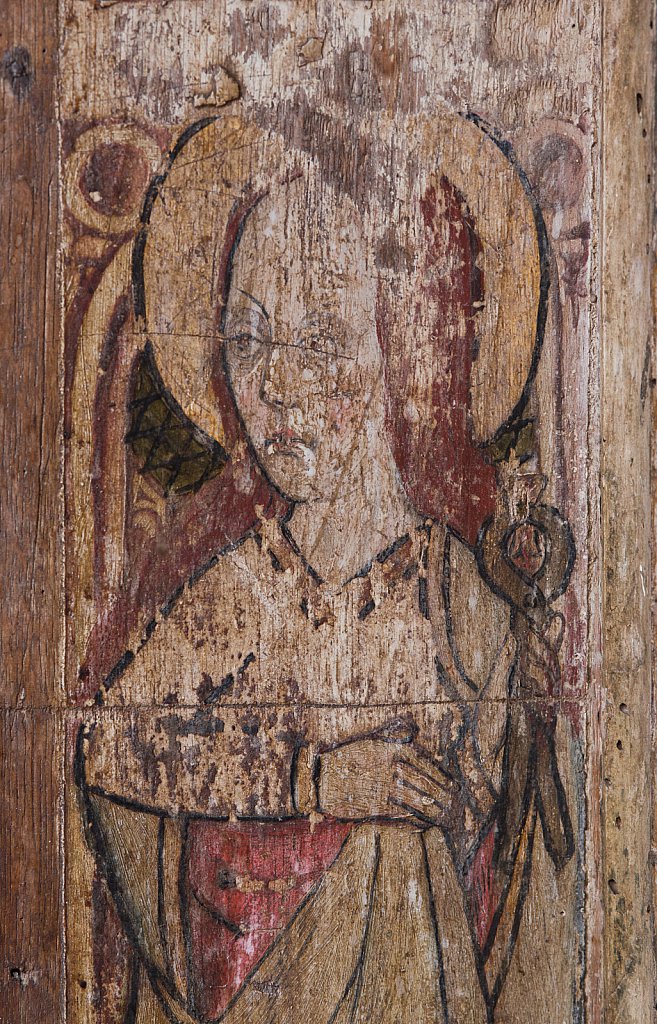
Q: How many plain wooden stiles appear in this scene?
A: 2